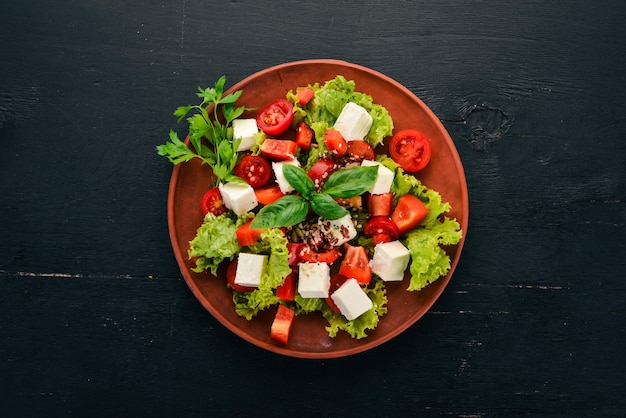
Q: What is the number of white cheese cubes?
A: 10